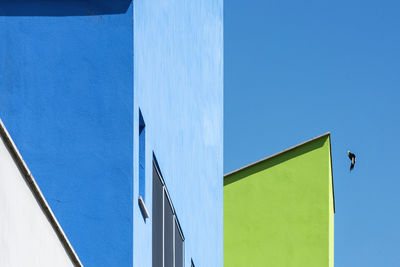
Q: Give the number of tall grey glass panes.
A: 3